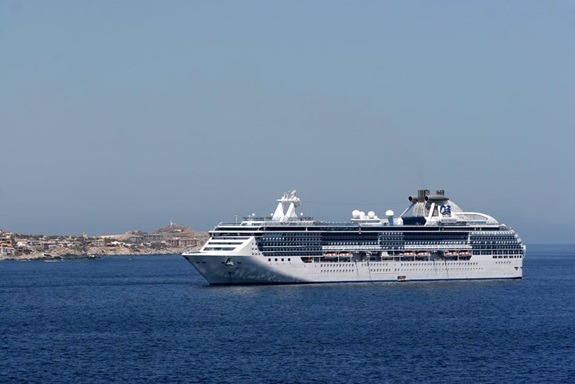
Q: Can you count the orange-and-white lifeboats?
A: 6